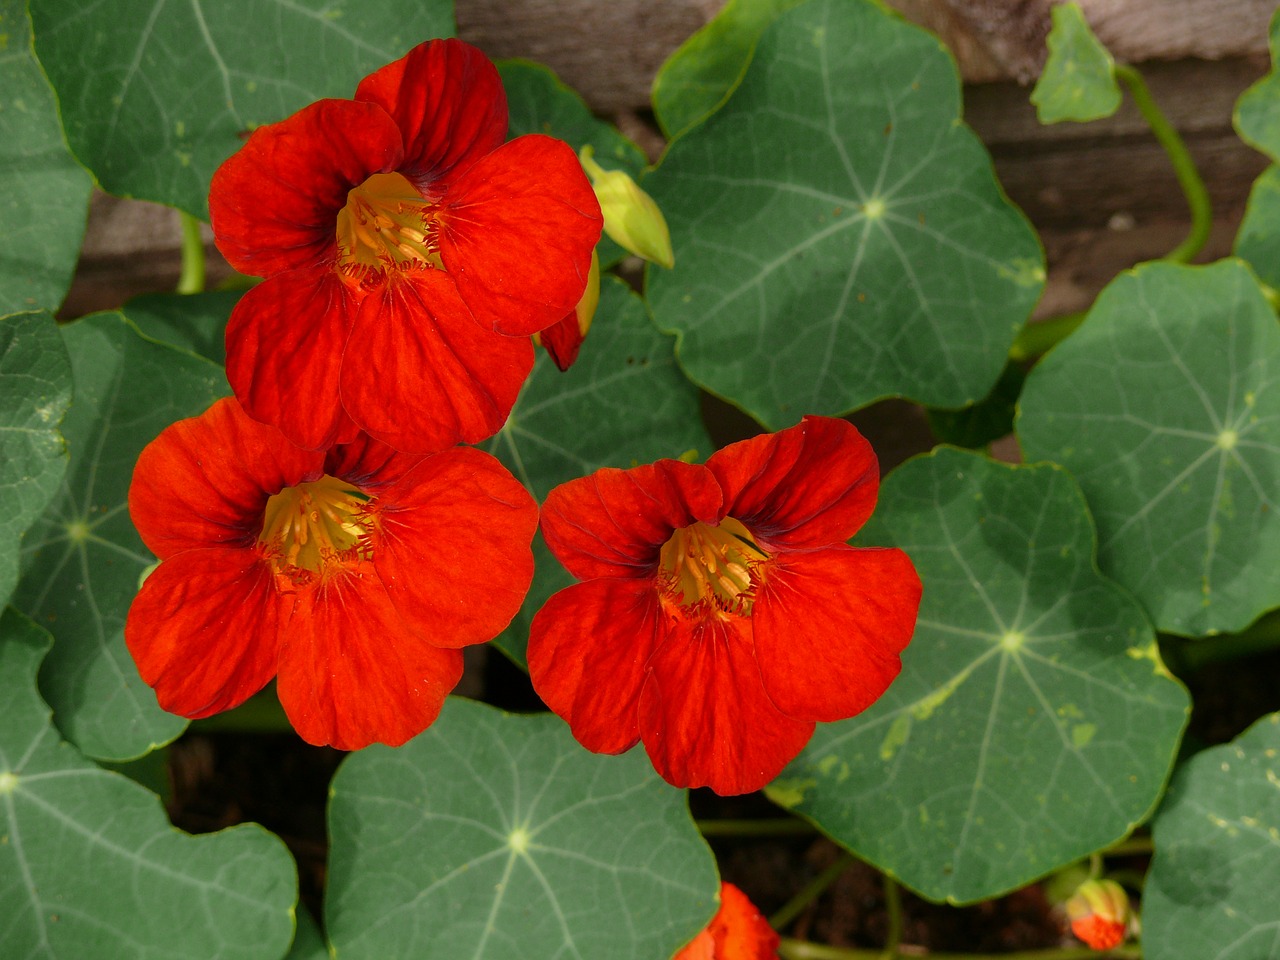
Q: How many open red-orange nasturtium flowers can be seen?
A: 3